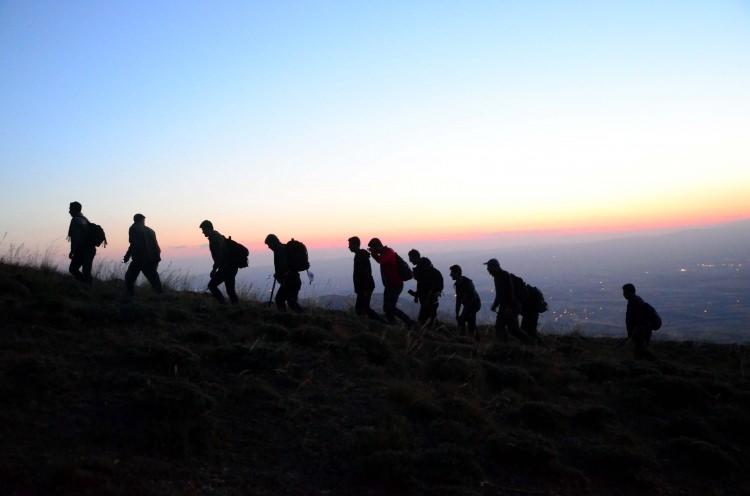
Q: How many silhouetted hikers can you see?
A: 11